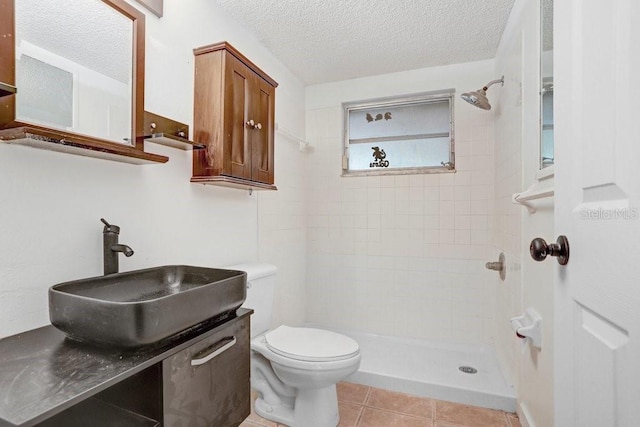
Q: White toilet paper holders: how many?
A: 1